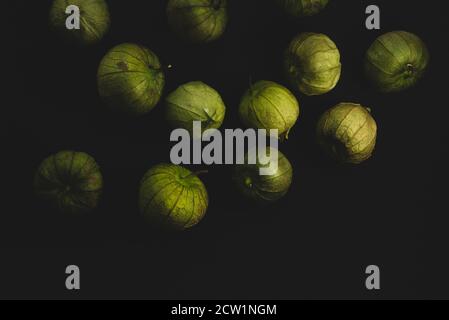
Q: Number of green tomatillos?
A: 12